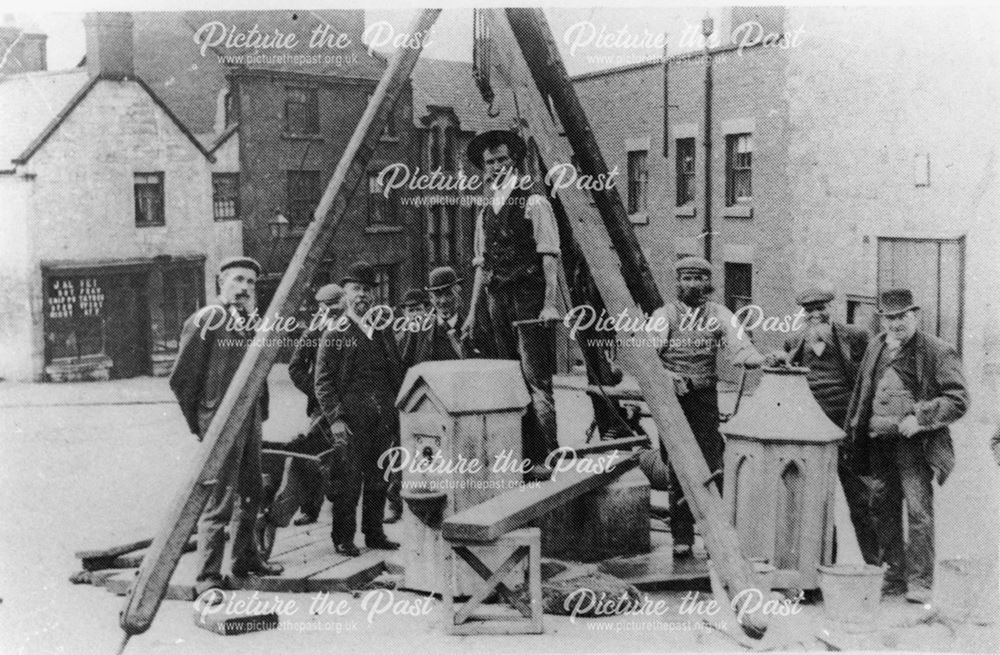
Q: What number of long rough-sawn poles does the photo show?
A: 3